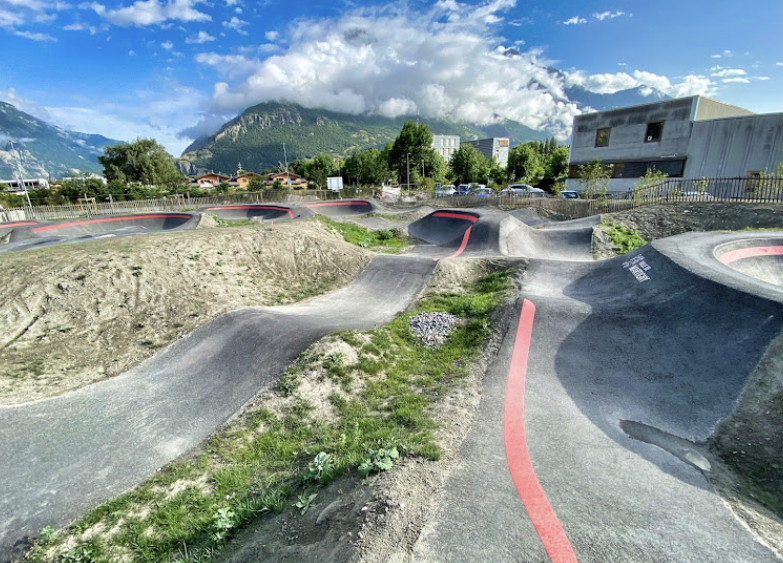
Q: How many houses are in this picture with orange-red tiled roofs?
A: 3